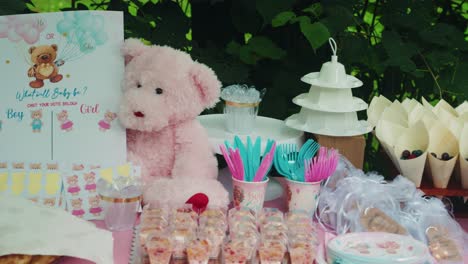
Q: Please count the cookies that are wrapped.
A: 2